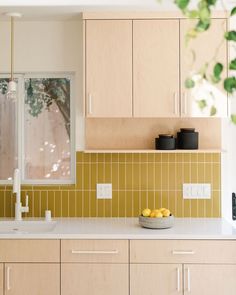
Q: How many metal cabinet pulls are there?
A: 8